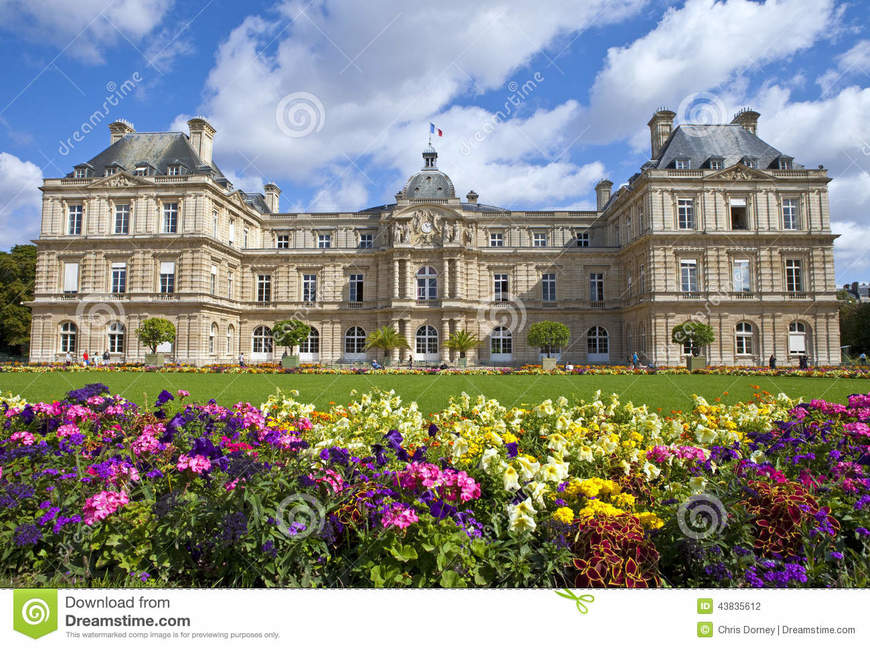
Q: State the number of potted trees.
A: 6